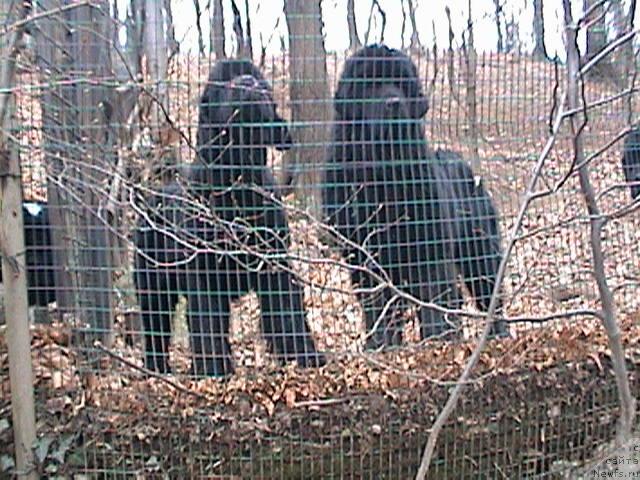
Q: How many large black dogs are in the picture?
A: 2